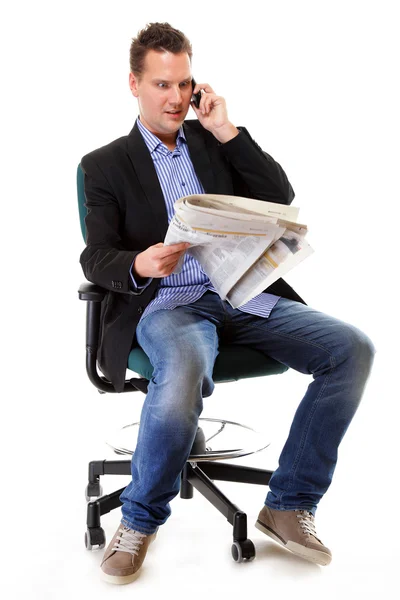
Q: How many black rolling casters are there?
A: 3